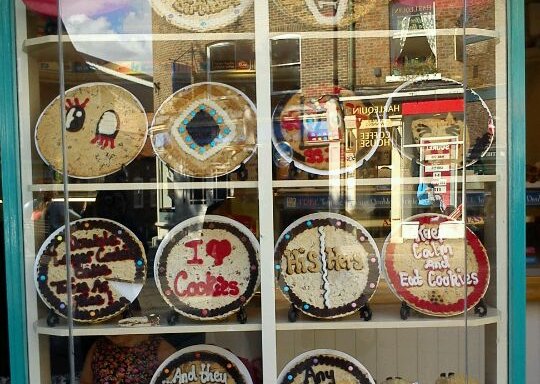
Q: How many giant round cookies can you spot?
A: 12